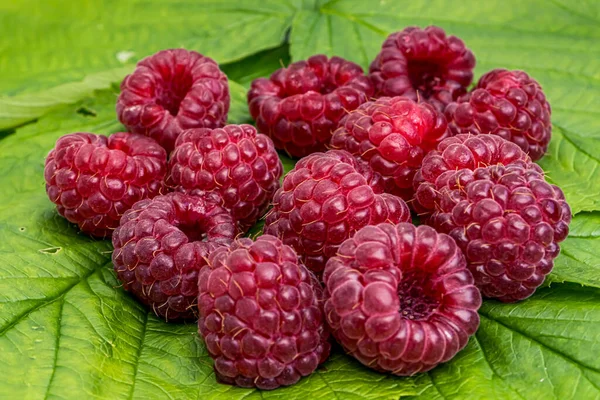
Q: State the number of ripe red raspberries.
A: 13